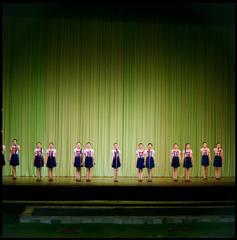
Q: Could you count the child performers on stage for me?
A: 13